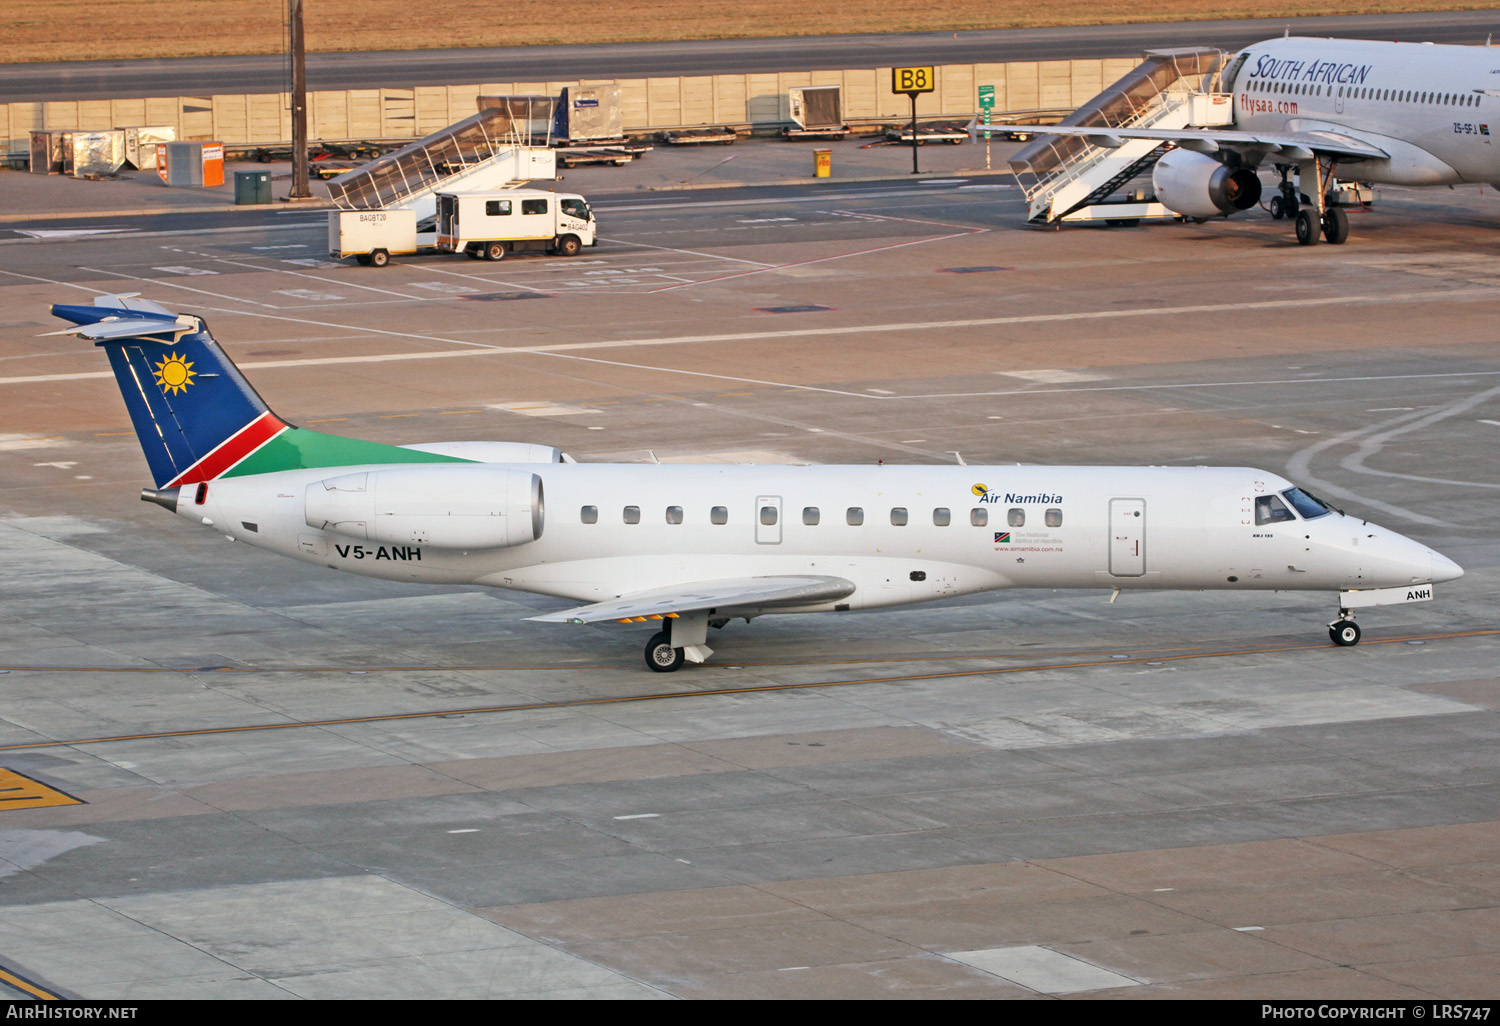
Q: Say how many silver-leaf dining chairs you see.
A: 0